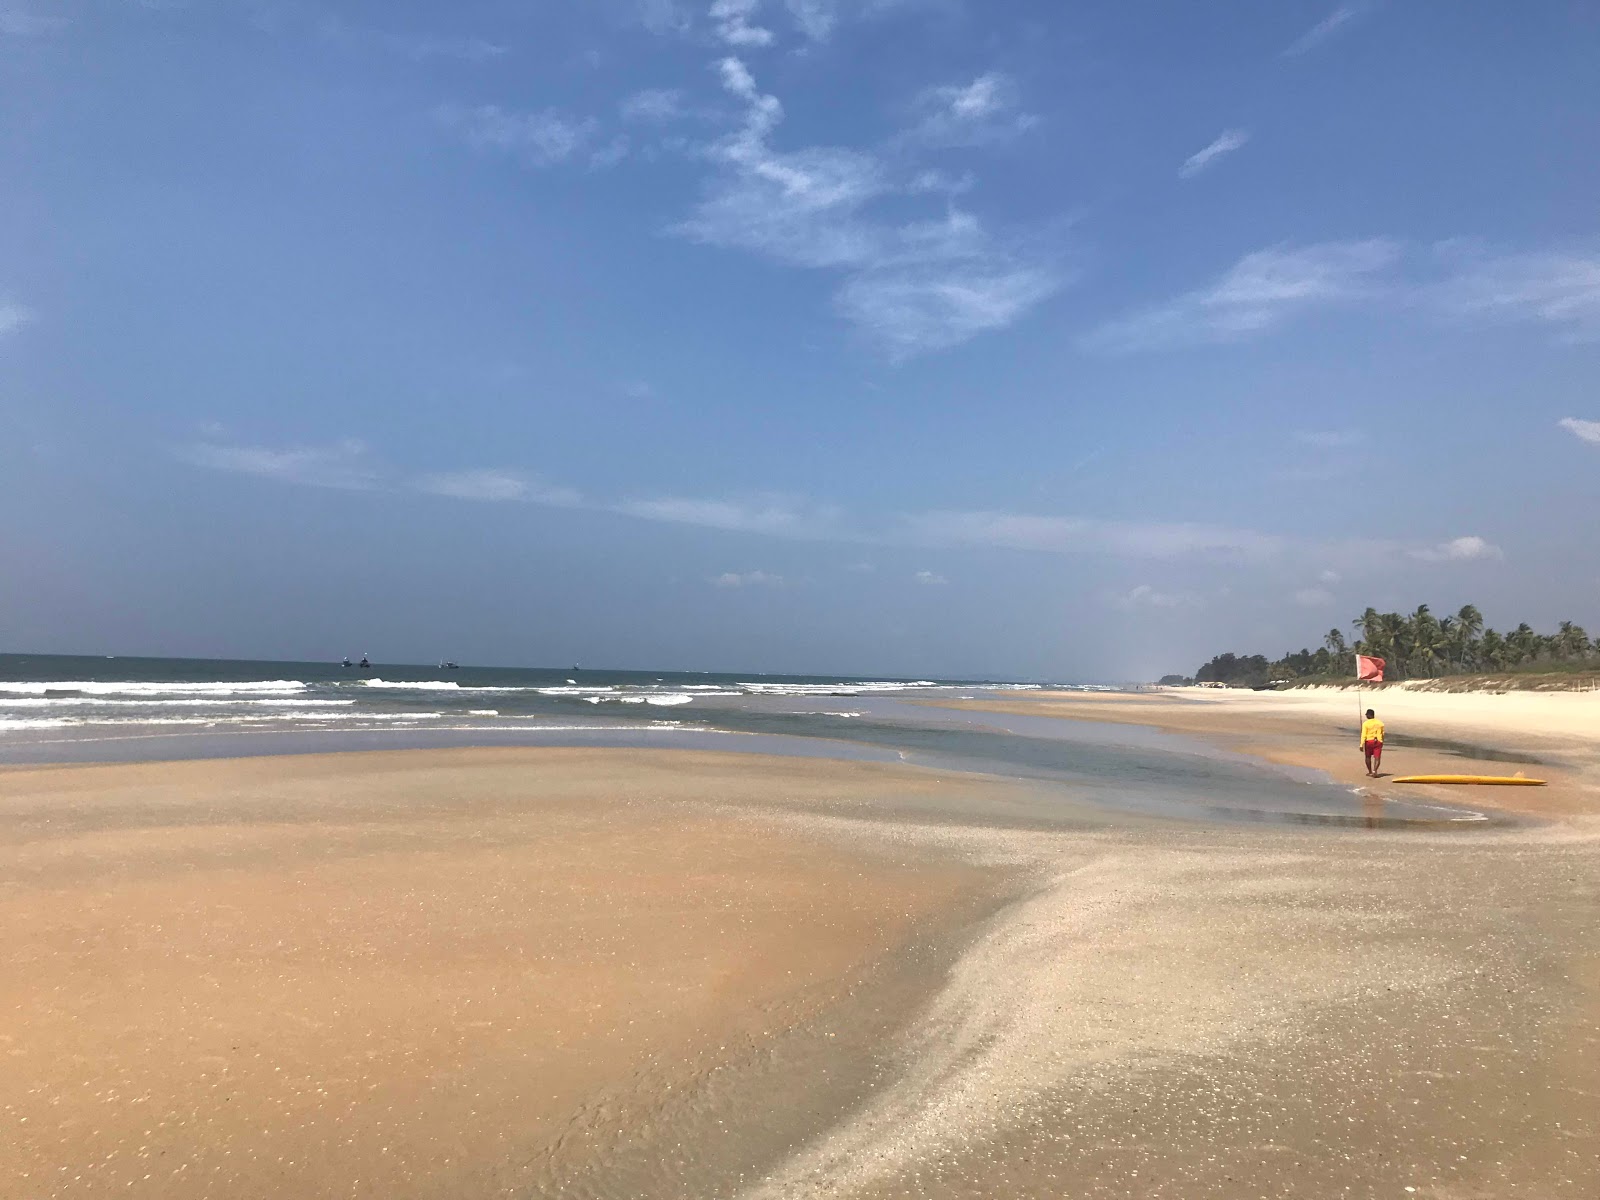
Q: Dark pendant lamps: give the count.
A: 0